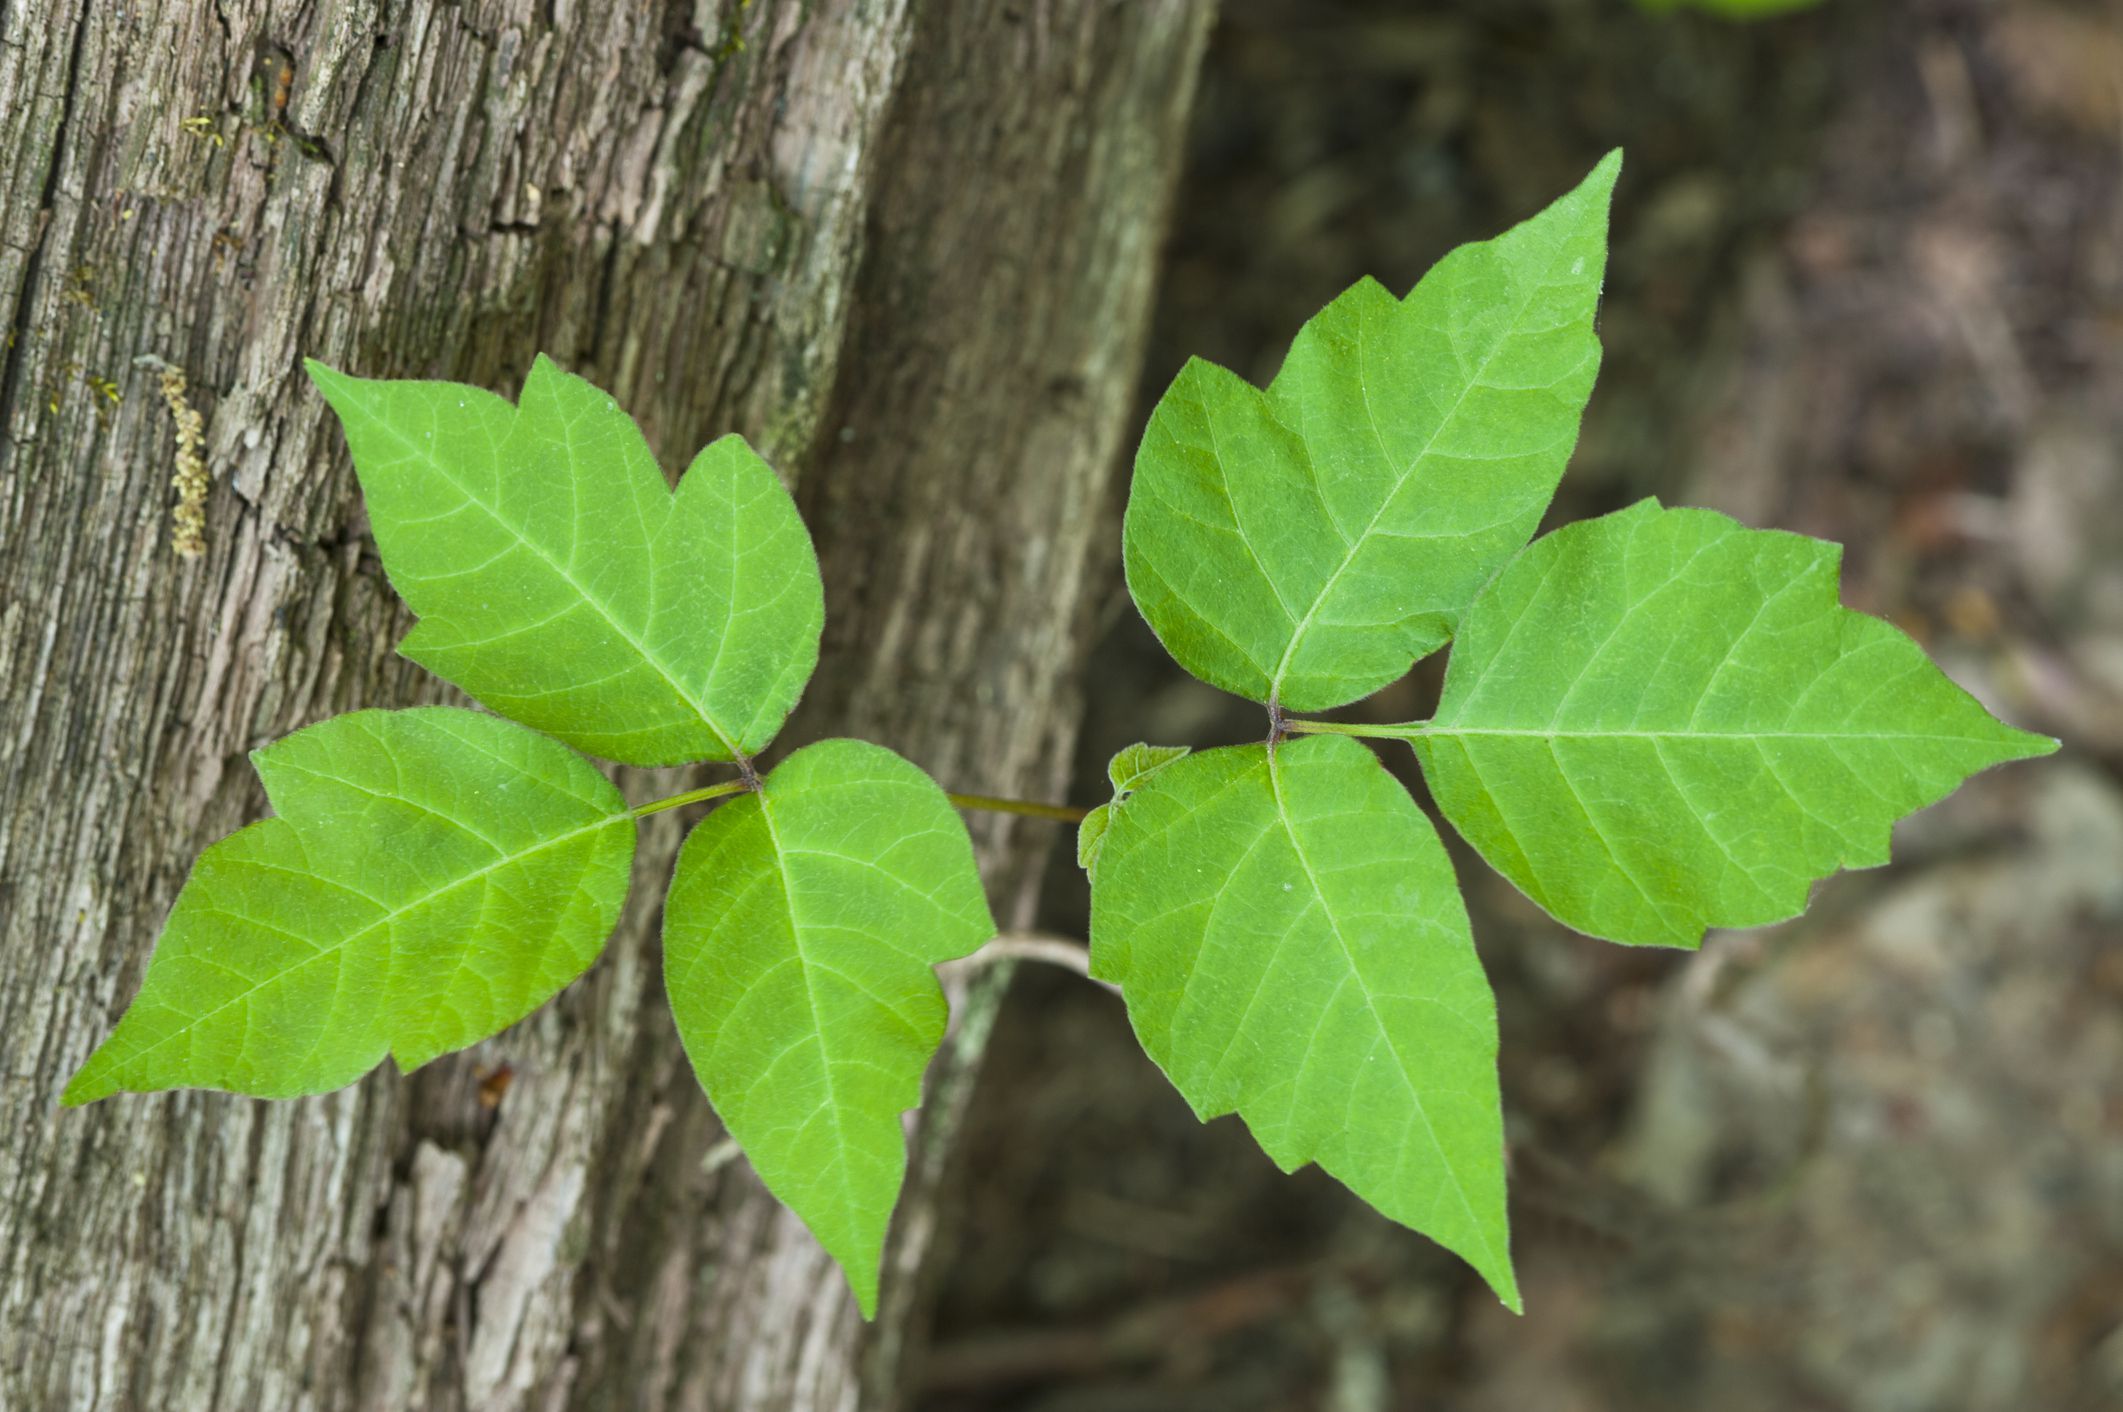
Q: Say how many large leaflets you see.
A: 6